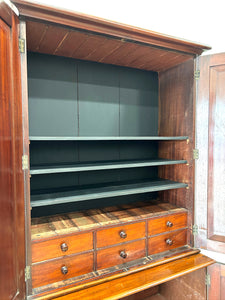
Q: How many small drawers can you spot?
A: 6